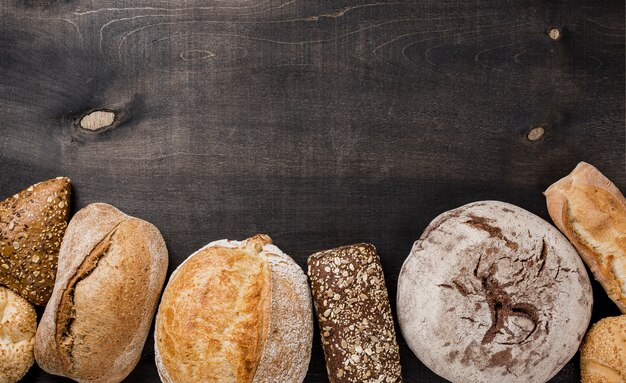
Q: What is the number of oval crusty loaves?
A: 2